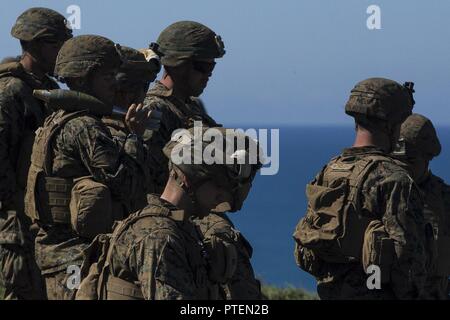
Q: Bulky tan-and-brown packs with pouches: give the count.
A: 3